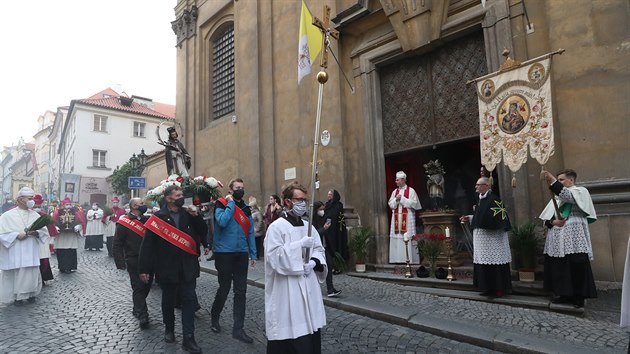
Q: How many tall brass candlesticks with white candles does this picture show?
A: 2